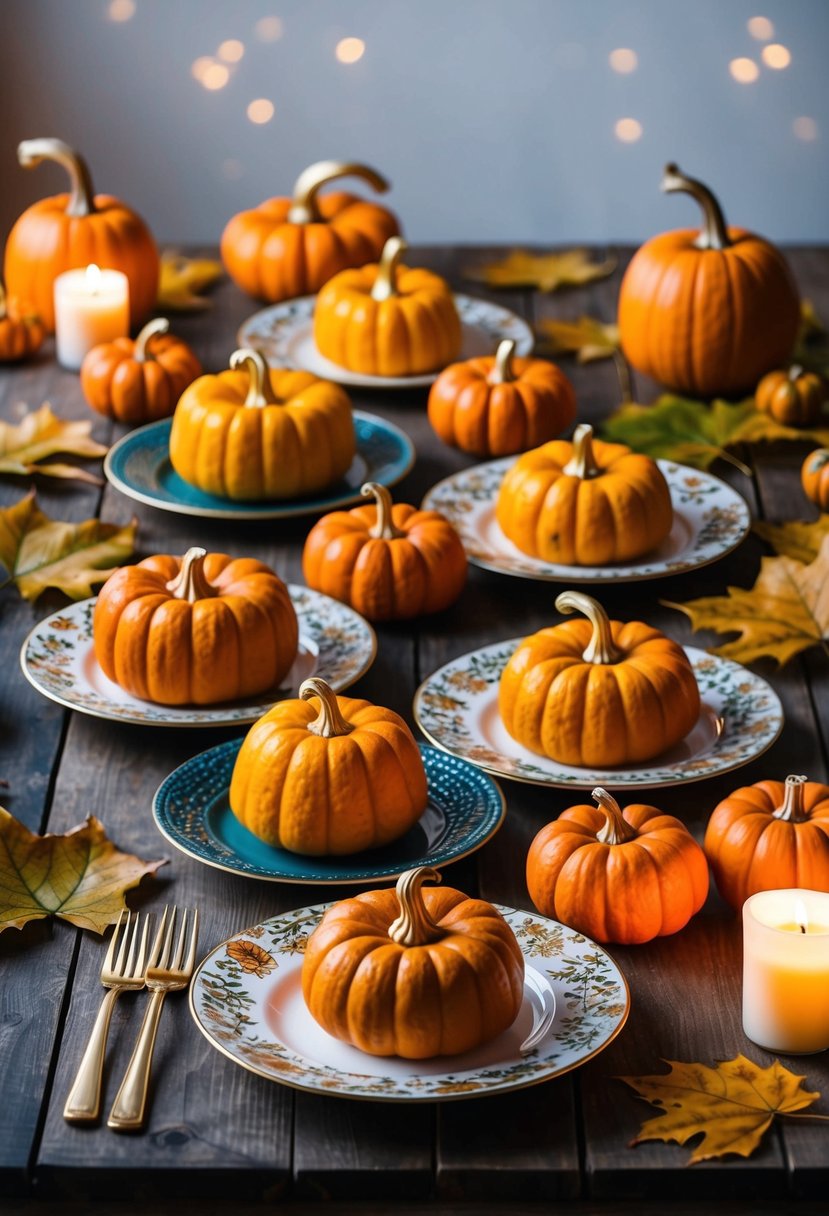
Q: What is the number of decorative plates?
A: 7